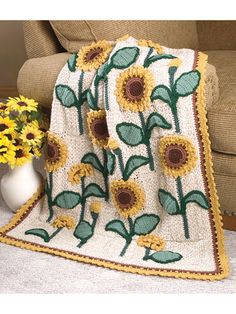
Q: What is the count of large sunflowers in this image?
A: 6